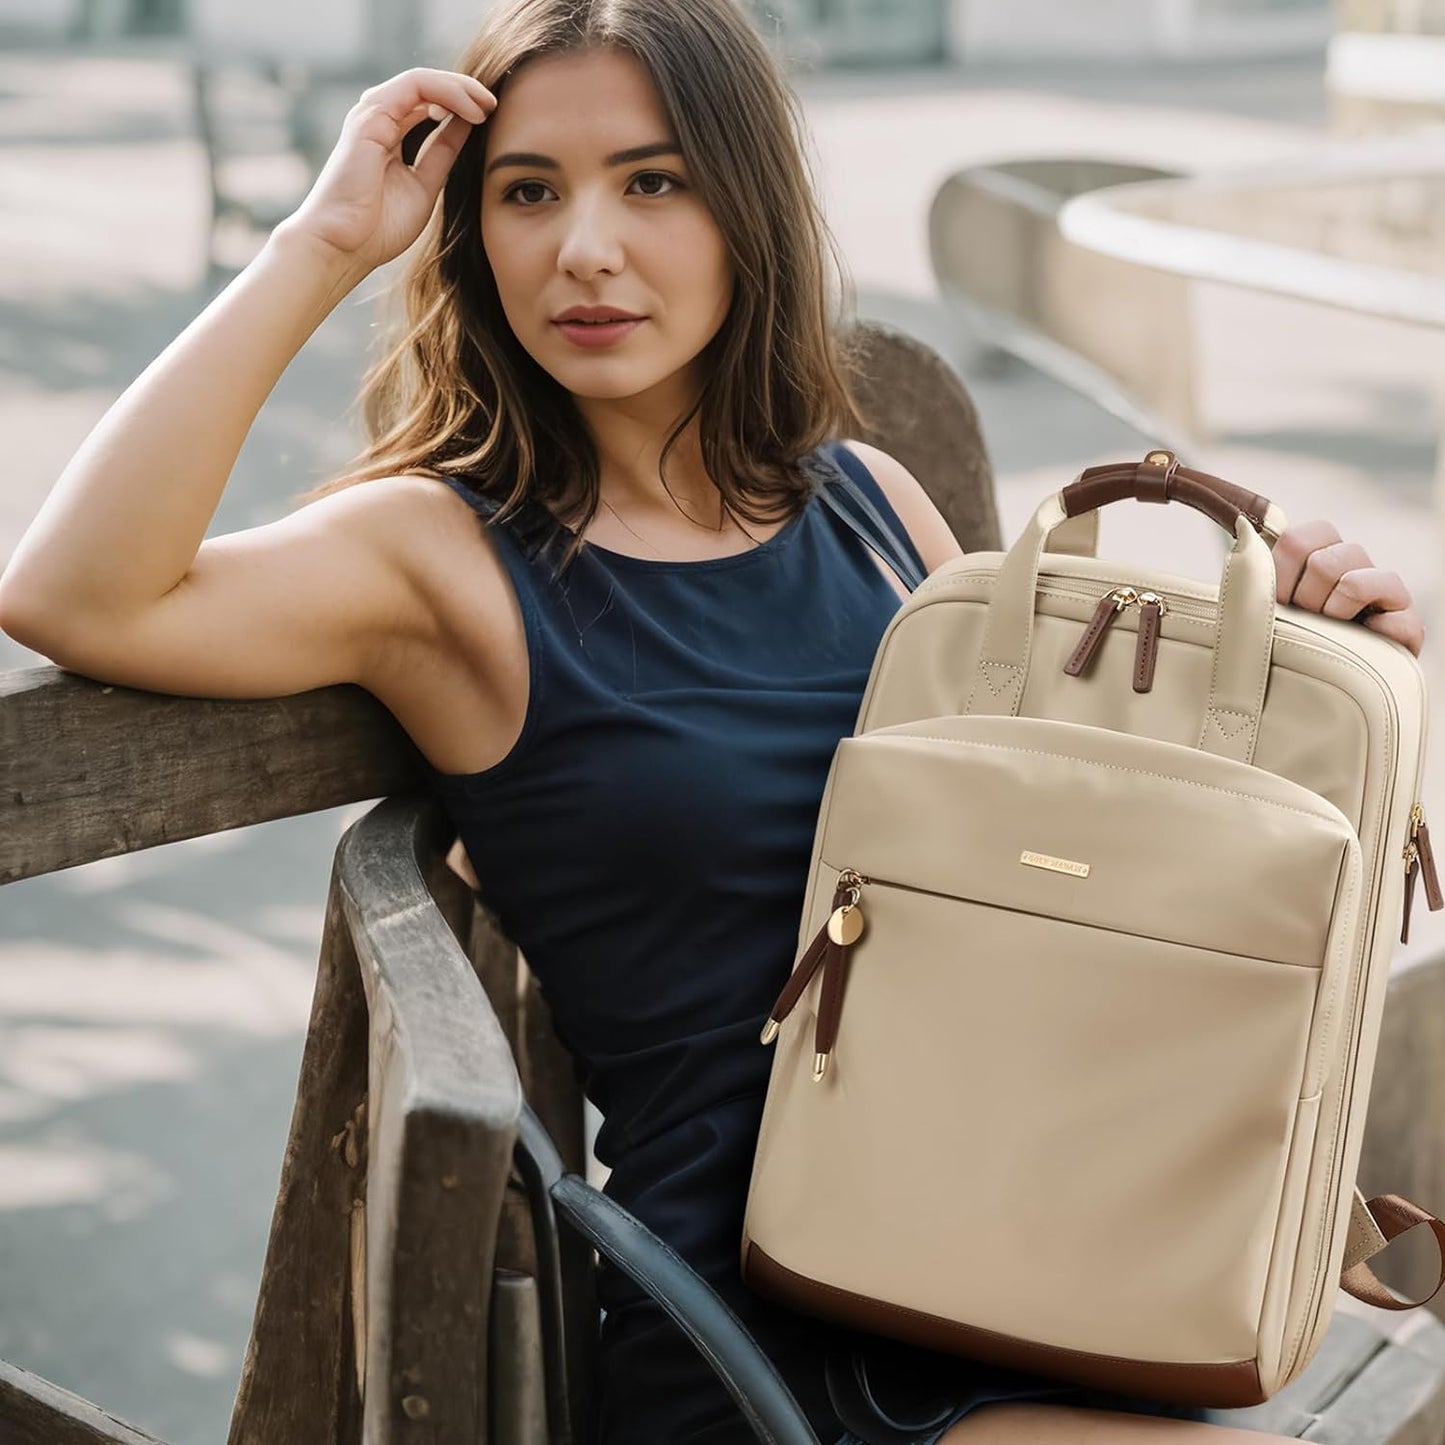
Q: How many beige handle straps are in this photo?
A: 2